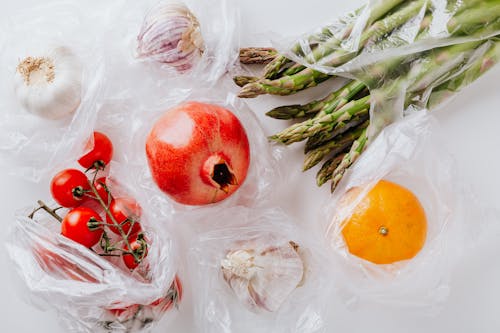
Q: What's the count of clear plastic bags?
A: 7